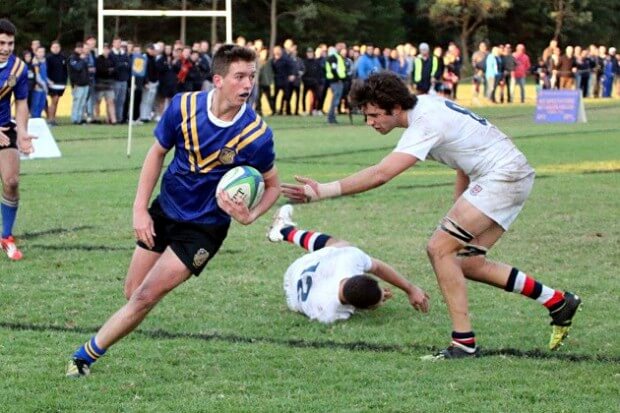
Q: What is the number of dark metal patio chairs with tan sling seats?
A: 0